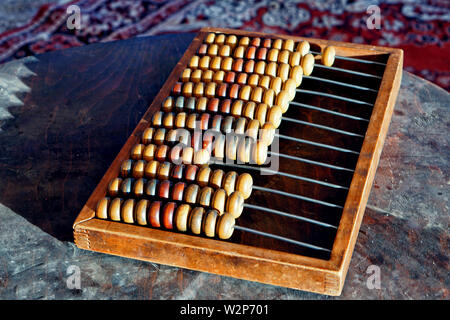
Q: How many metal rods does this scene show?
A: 12